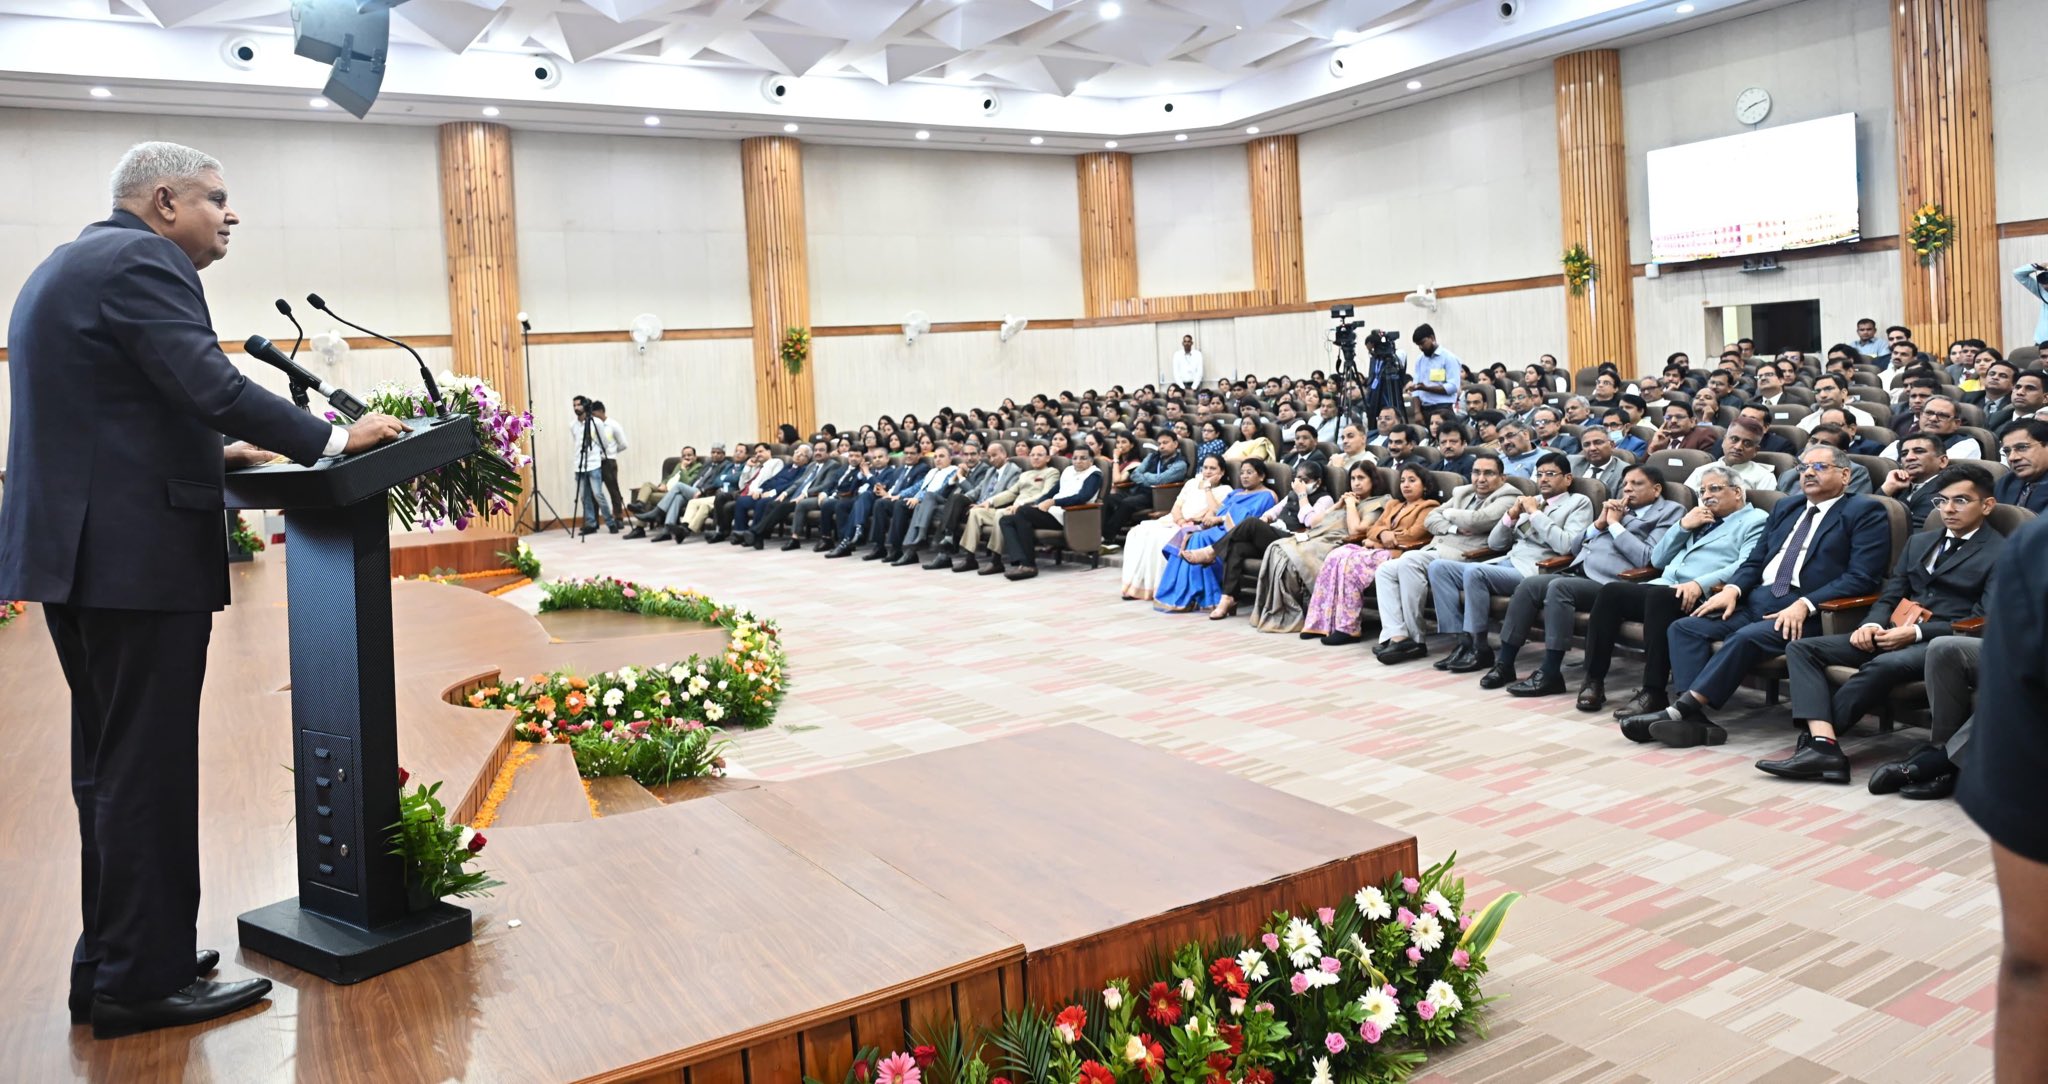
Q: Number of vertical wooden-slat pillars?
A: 6